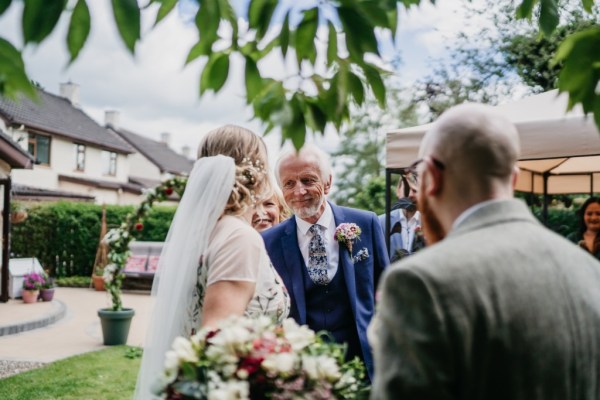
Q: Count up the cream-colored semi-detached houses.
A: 2